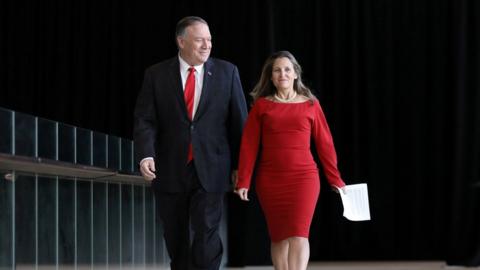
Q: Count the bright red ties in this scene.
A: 1